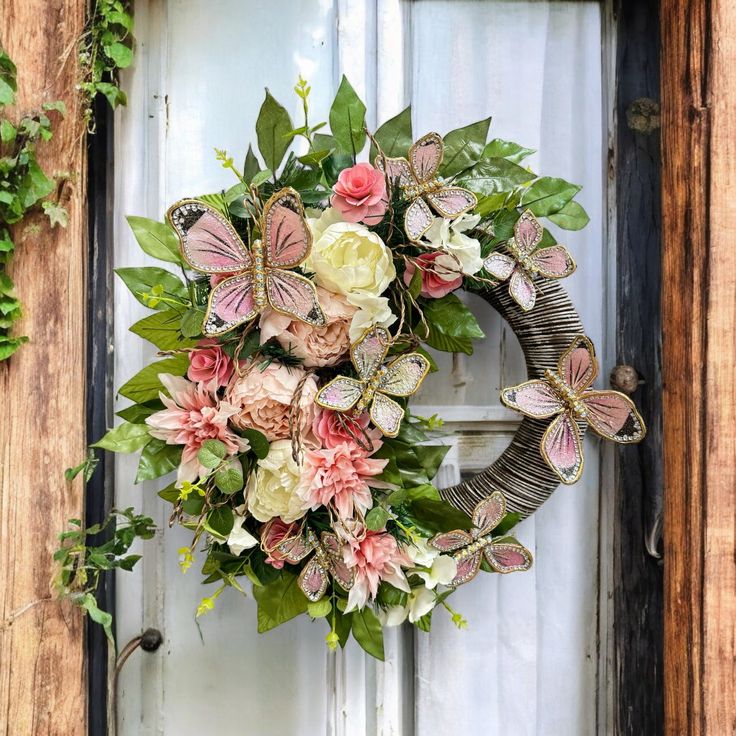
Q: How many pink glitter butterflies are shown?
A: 7